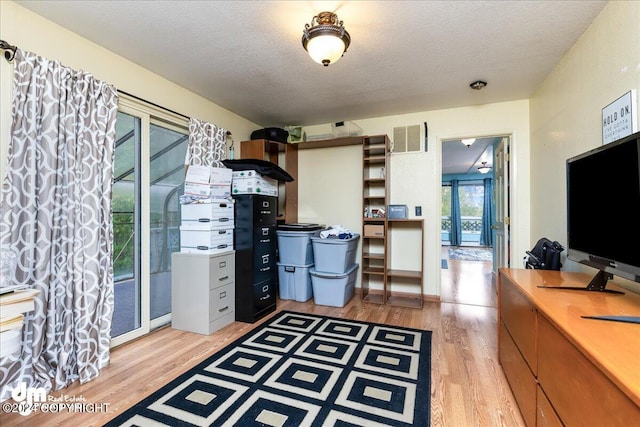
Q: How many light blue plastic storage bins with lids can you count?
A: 4